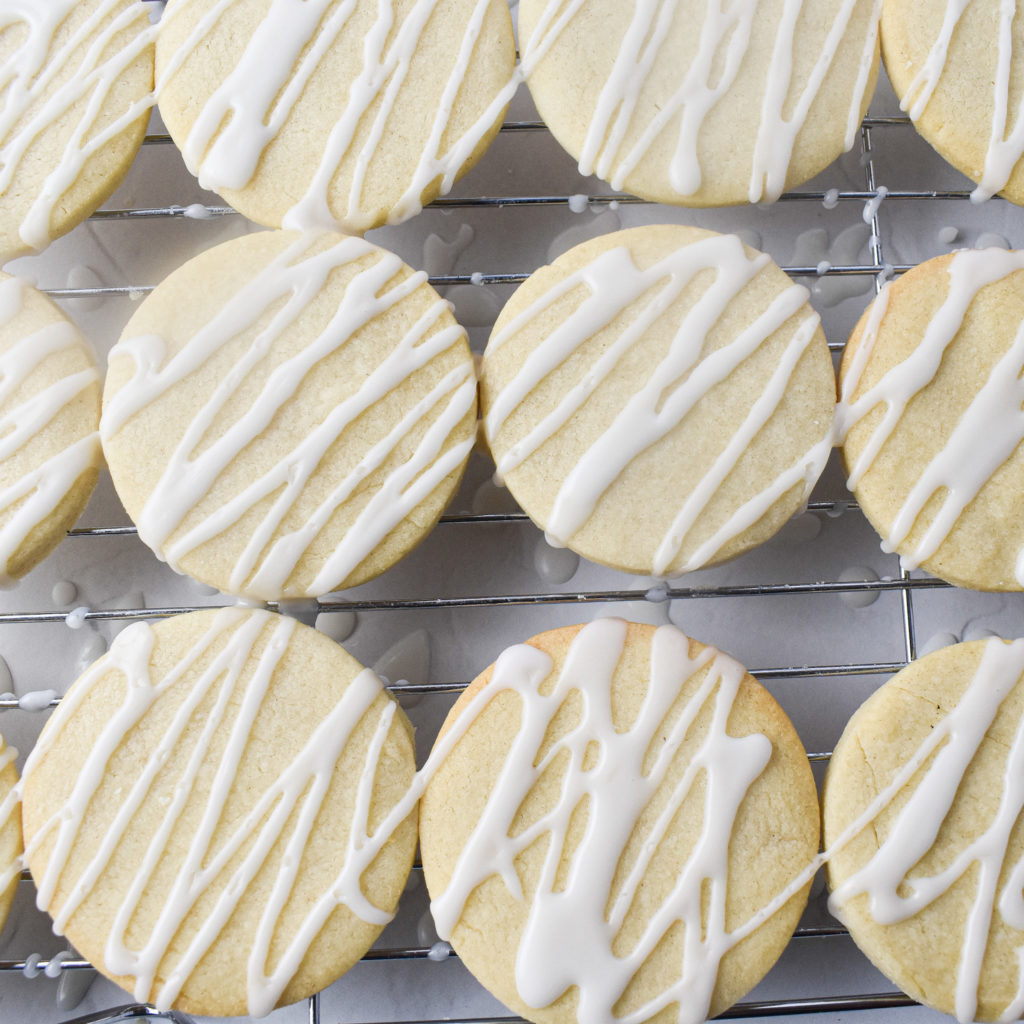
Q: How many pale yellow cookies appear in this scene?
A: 12